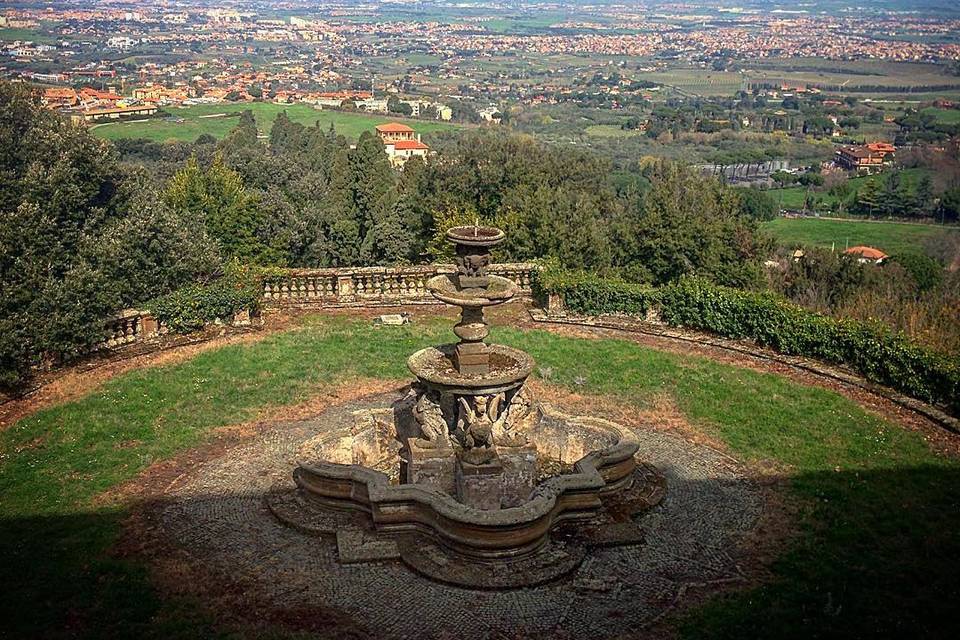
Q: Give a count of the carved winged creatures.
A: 3